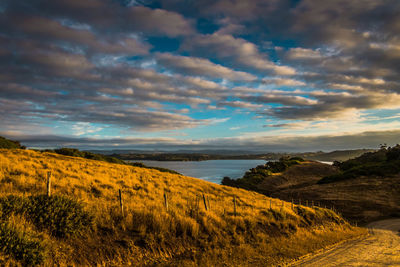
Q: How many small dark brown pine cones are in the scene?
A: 0